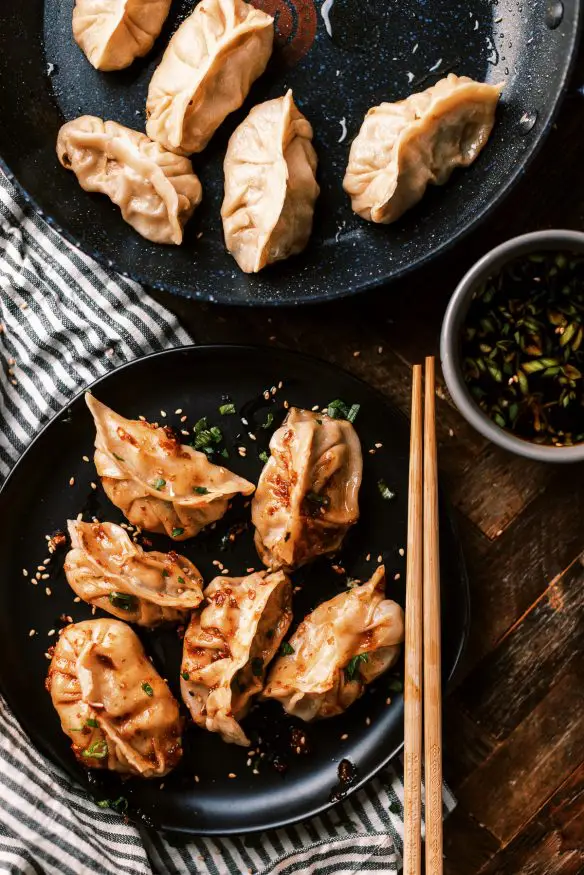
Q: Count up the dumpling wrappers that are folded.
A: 11